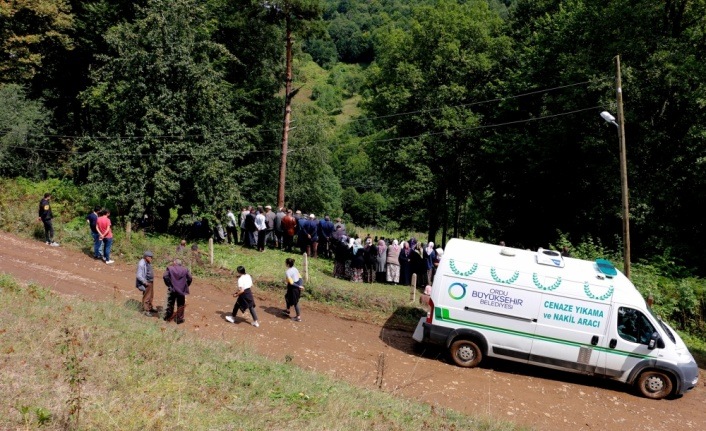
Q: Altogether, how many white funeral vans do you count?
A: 1